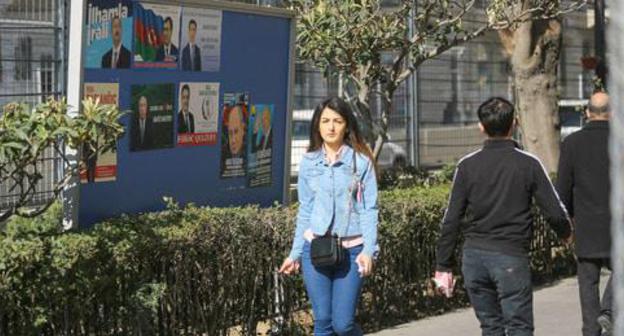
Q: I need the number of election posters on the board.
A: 8